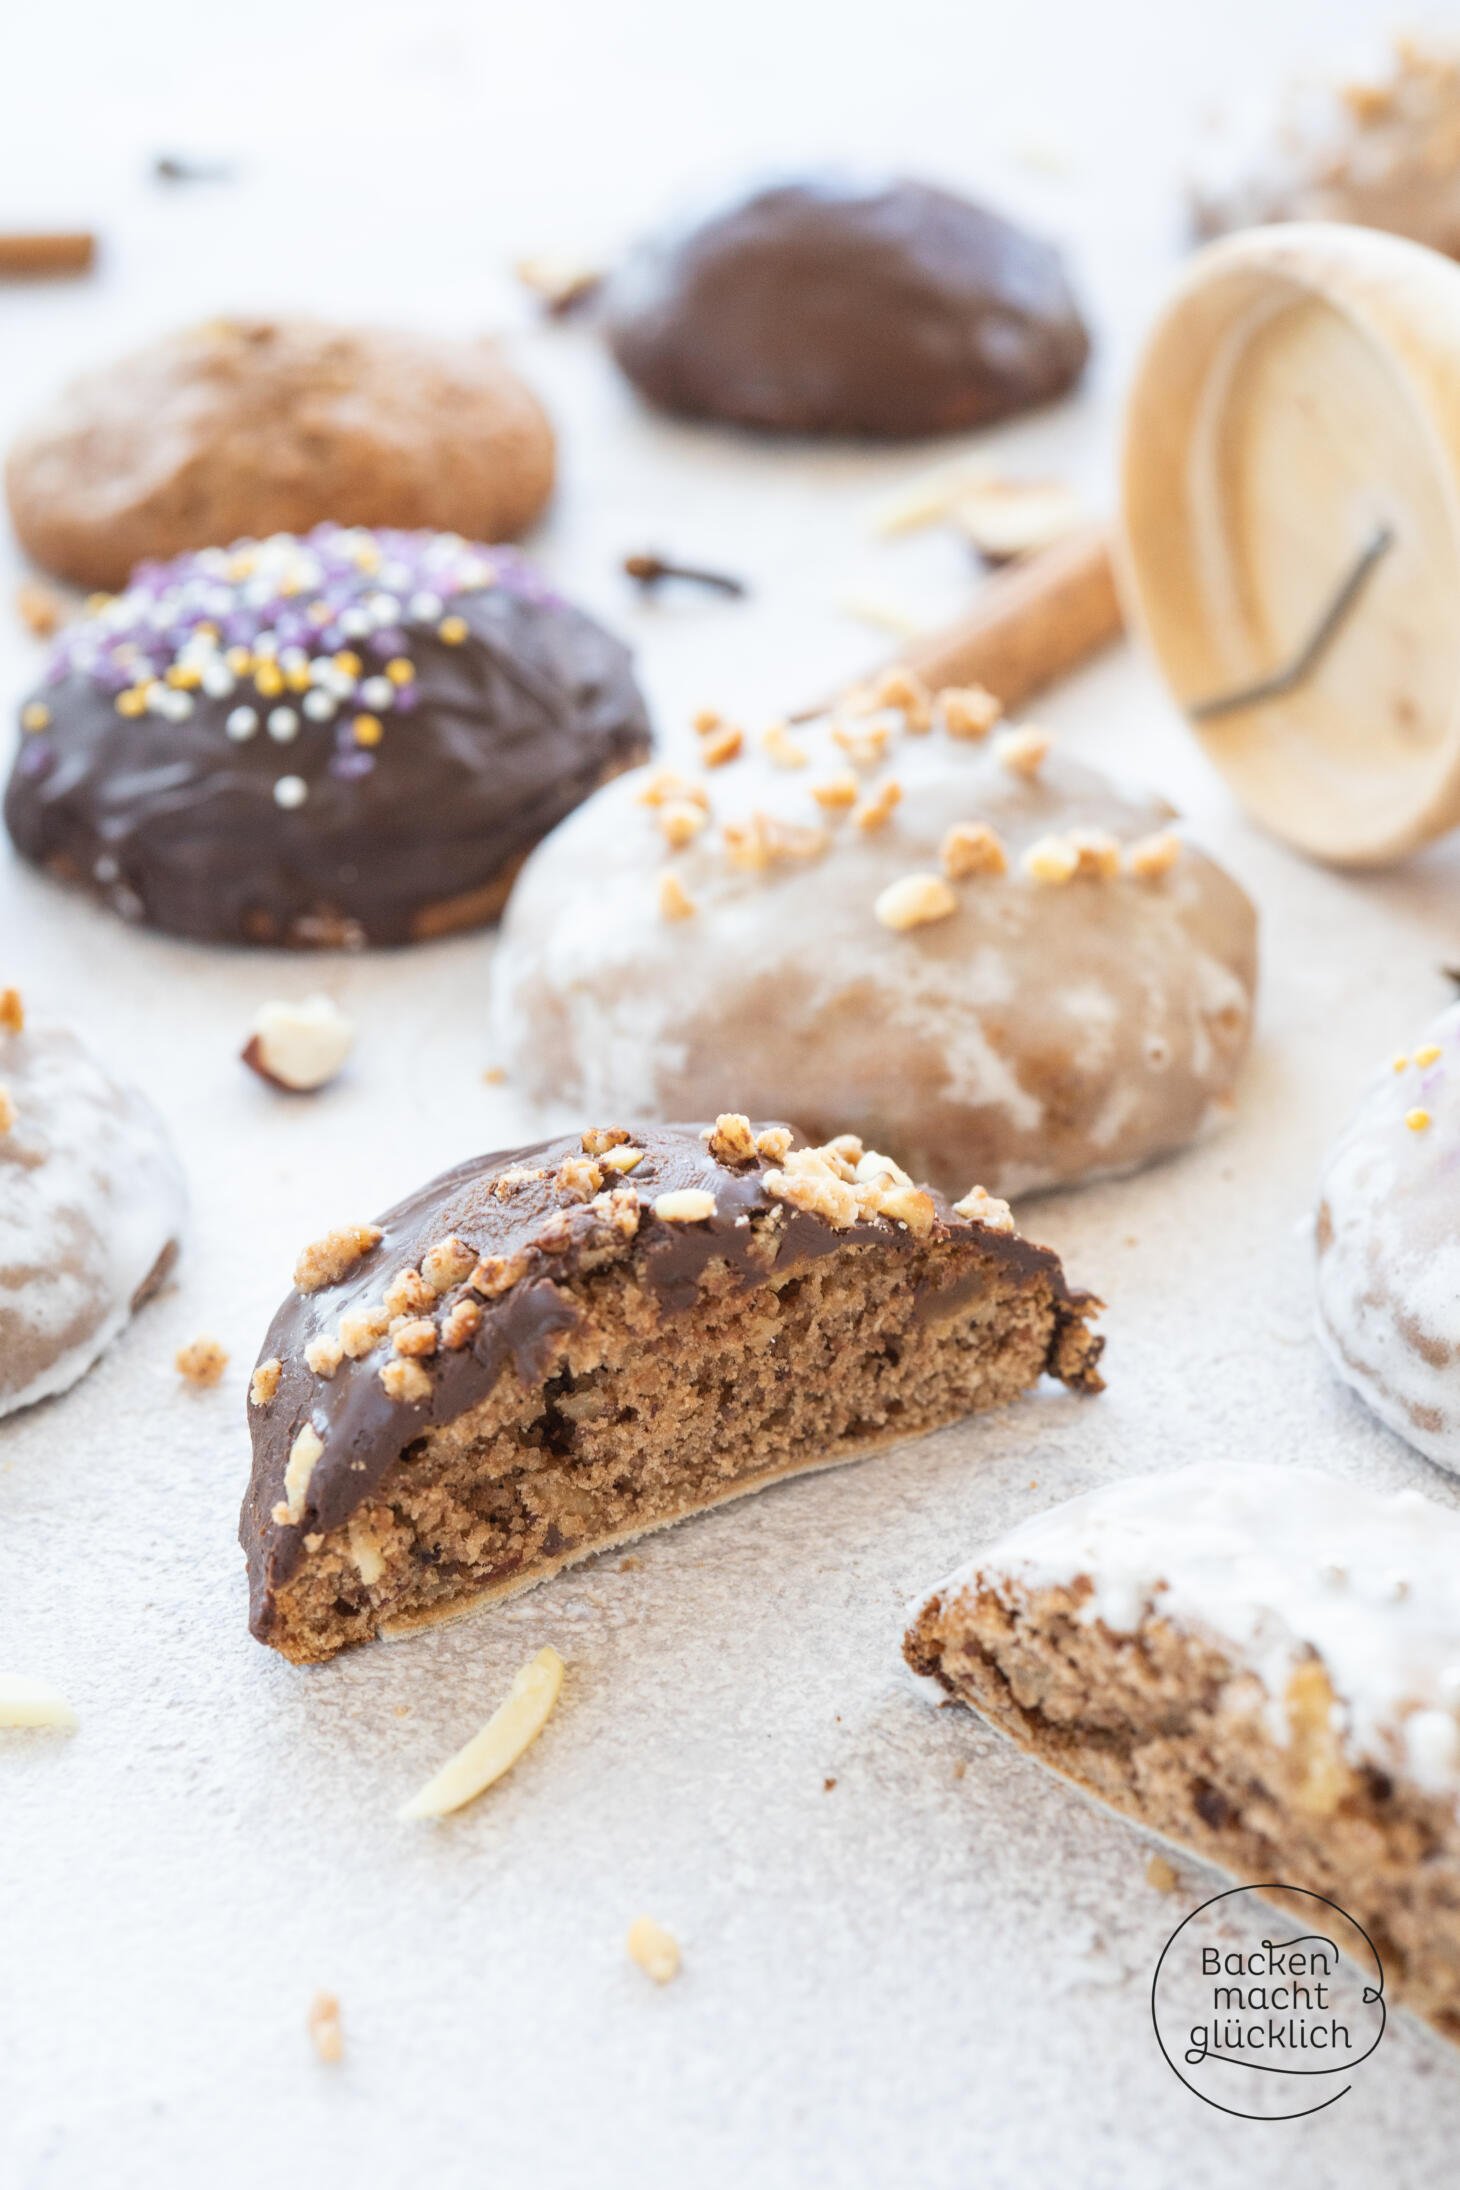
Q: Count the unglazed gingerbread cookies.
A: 1